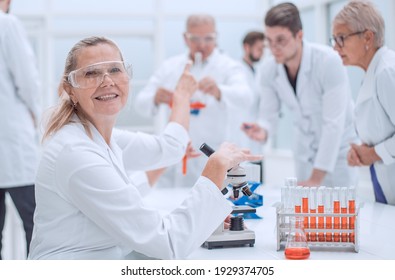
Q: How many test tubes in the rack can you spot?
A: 10